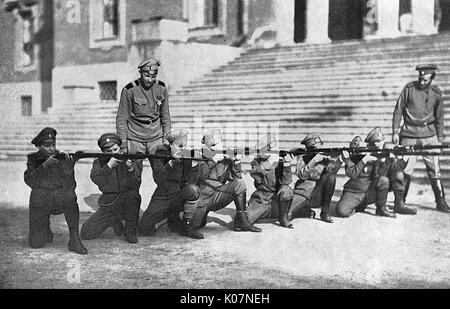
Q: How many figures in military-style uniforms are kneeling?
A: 8